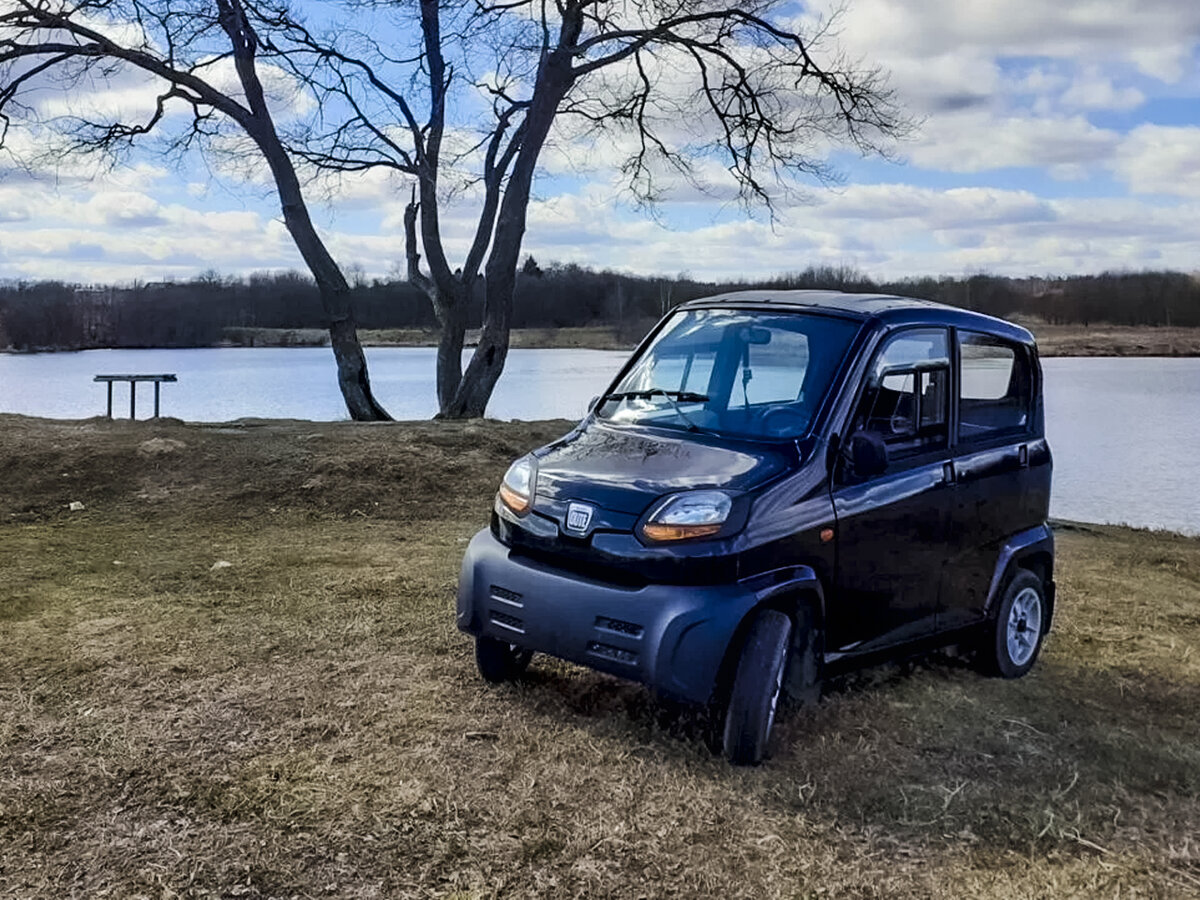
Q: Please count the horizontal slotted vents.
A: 4